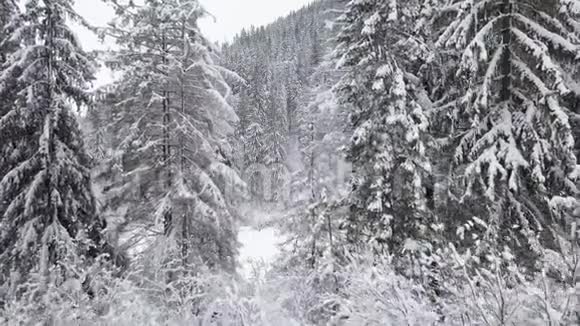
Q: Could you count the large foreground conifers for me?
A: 4